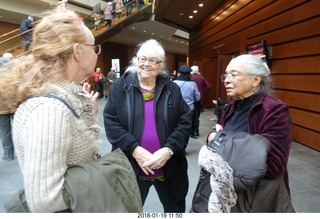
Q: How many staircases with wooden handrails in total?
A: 1